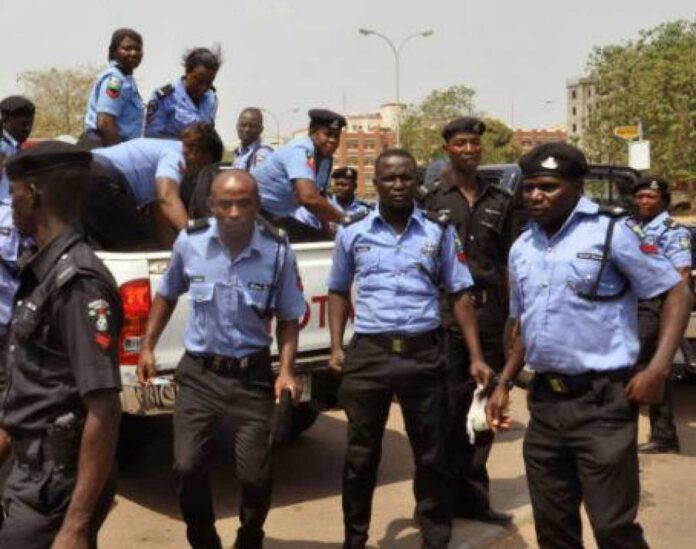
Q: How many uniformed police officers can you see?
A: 13